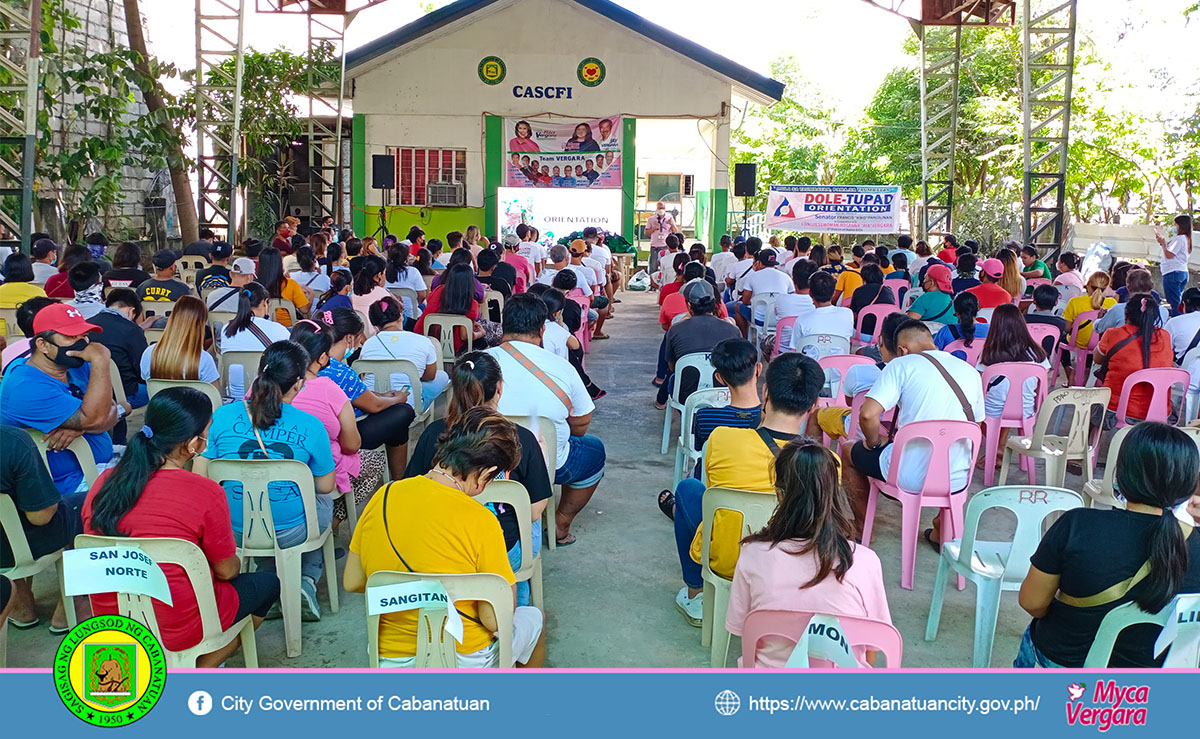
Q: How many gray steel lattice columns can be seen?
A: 5